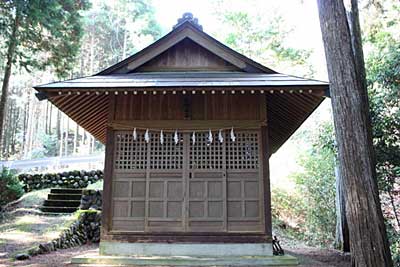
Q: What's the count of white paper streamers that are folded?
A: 8